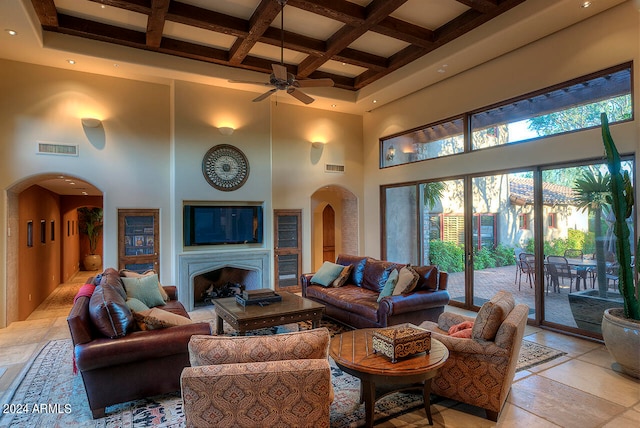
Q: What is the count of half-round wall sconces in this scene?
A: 3